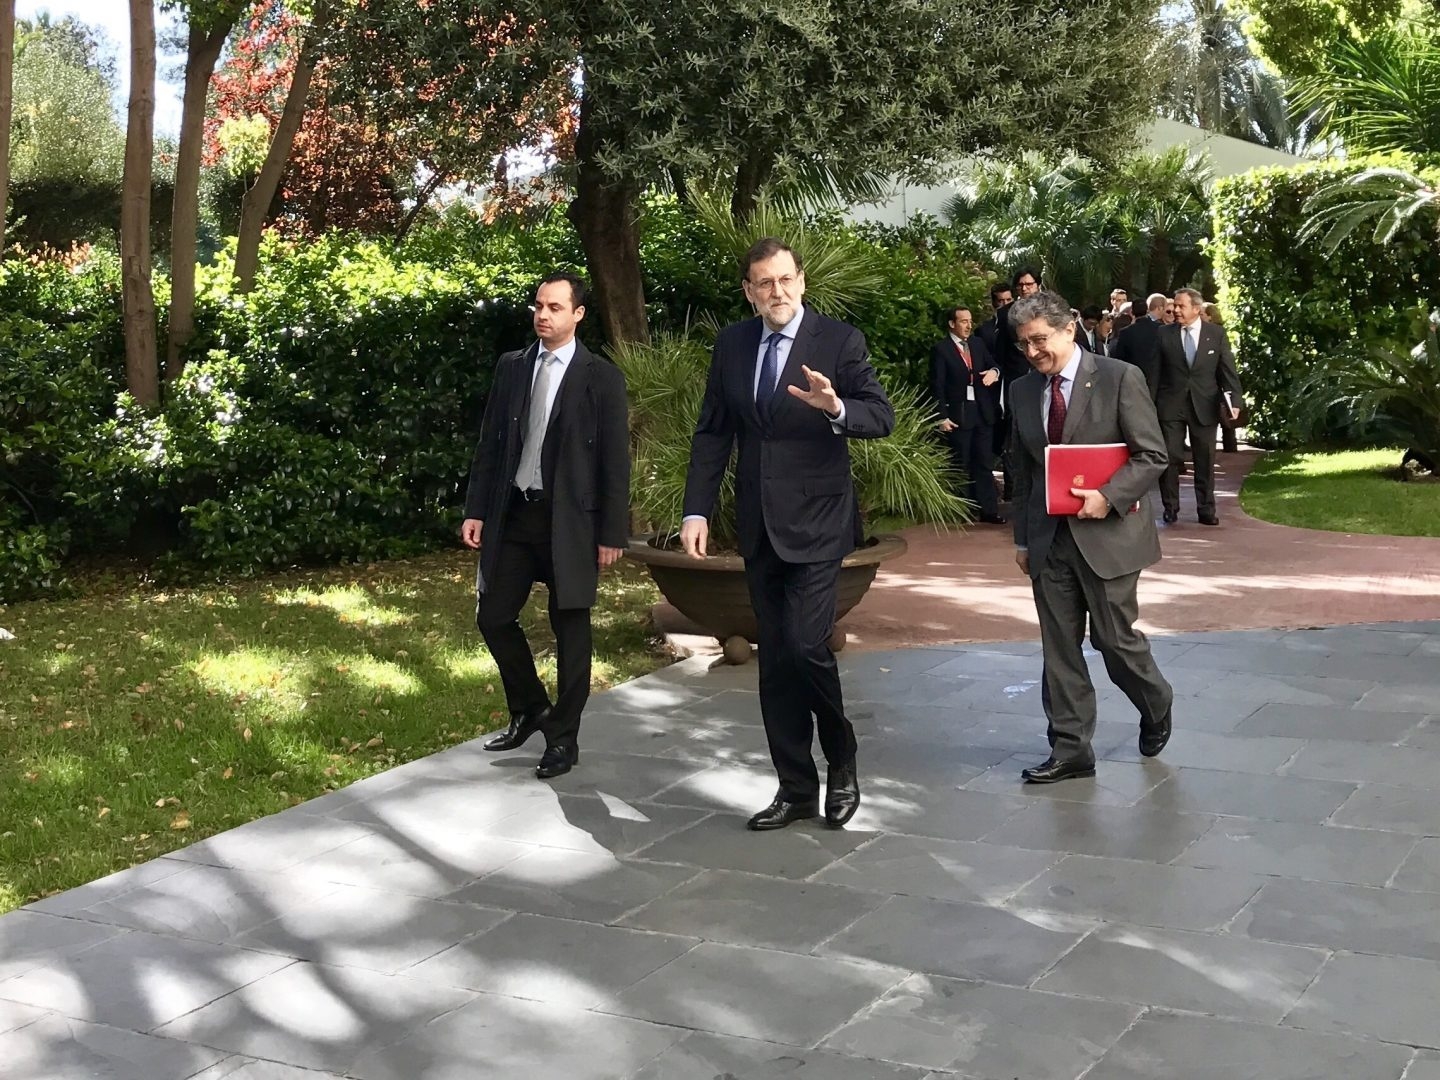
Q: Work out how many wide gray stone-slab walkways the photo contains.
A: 1